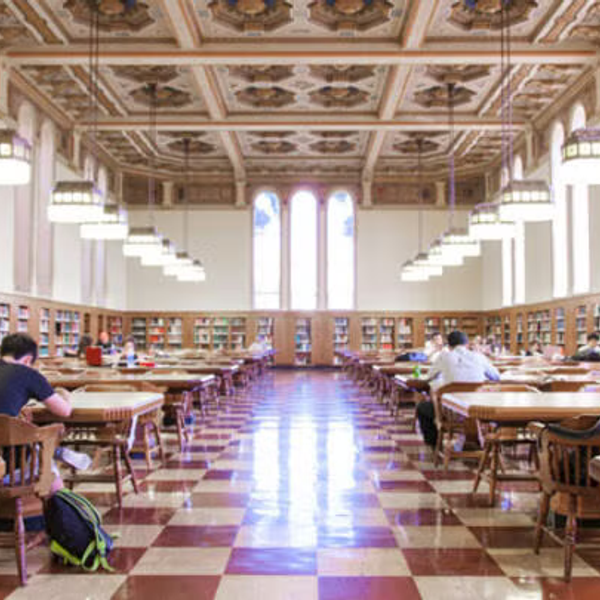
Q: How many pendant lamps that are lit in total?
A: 14